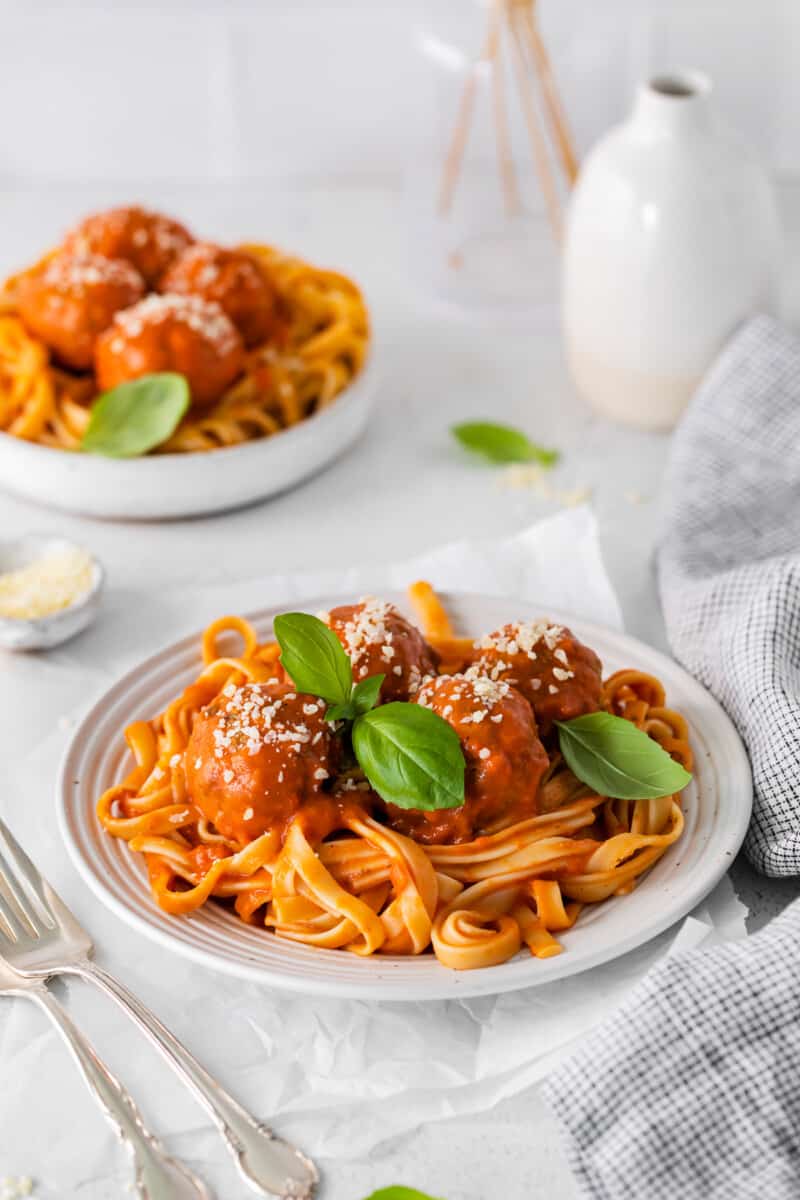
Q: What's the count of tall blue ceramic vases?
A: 0